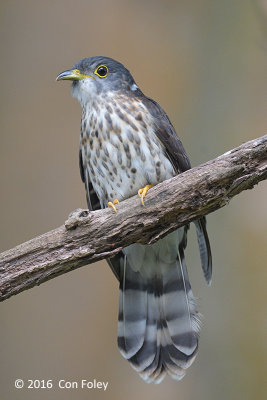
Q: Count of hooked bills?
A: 1